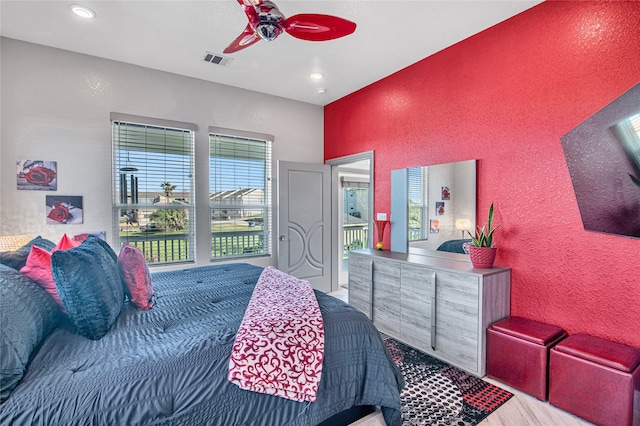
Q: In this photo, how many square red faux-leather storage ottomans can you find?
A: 2